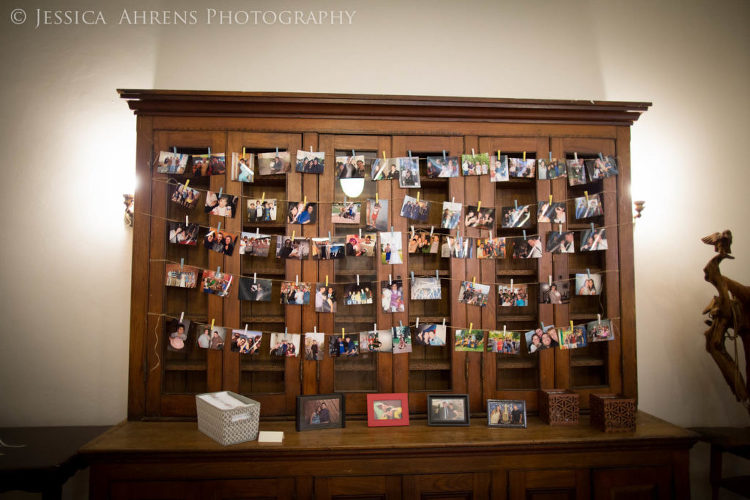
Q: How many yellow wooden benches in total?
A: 0